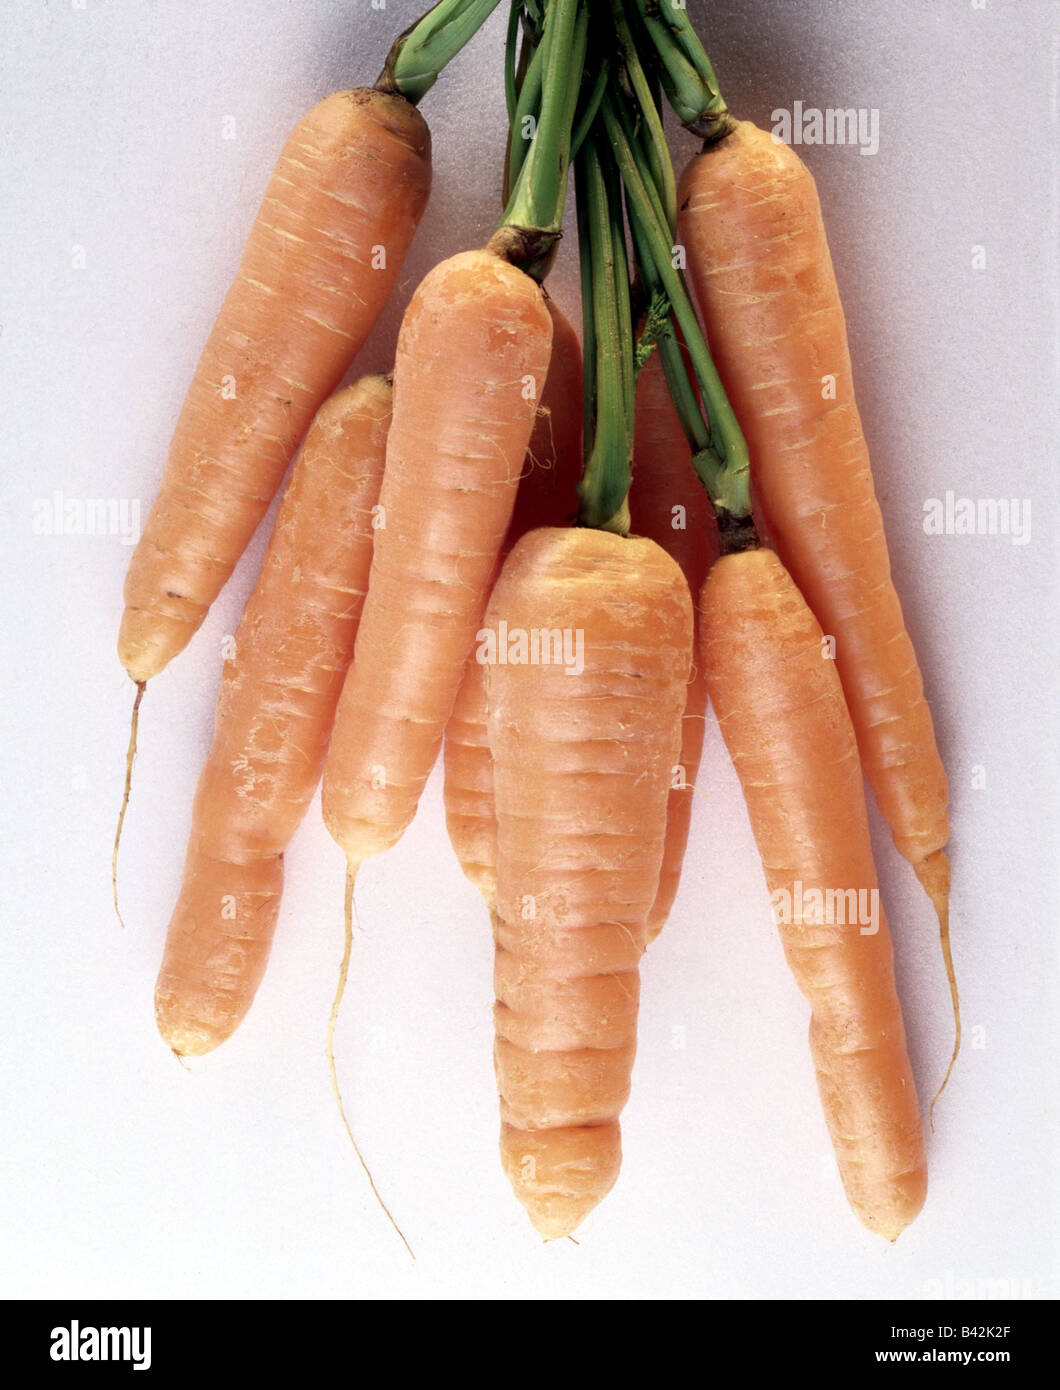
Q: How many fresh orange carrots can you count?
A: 8